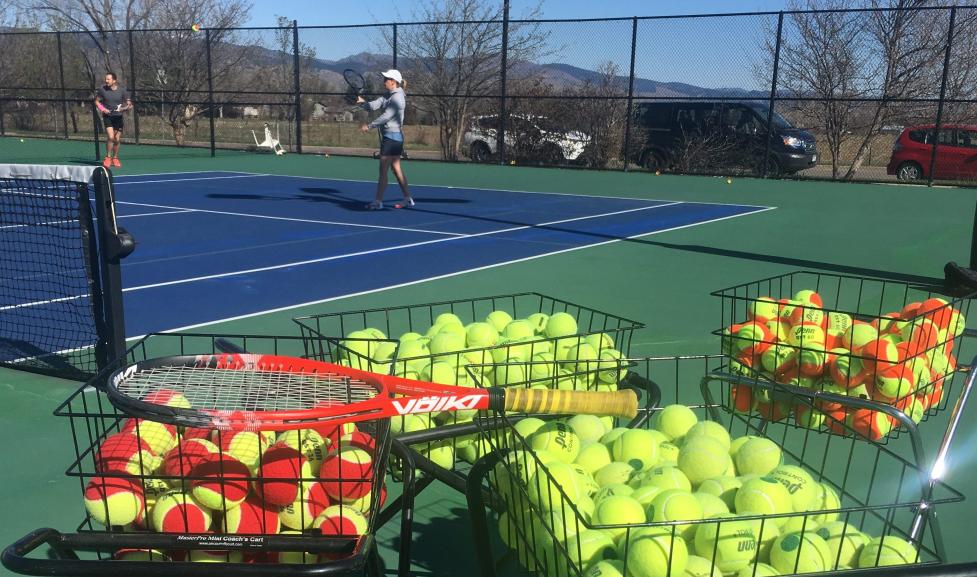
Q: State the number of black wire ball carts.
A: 4